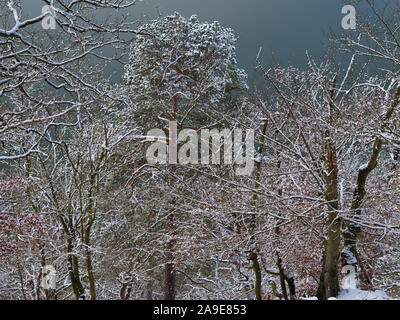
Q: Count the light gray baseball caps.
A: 0